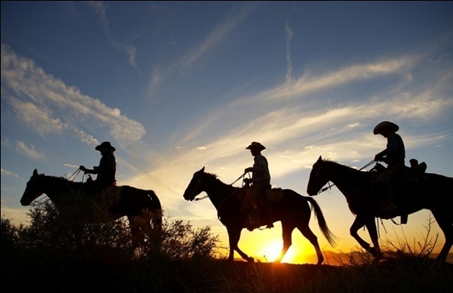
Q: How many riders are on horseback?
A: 3